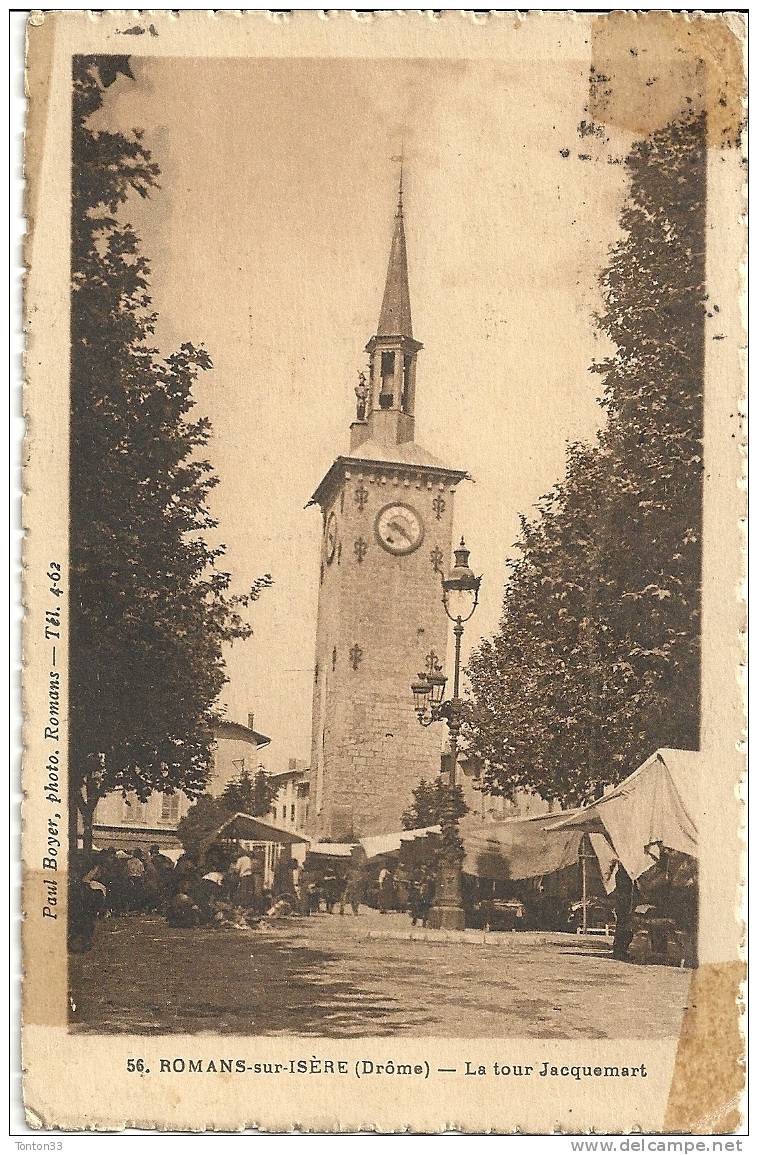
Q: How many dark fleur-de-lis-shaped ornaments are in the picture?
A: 6